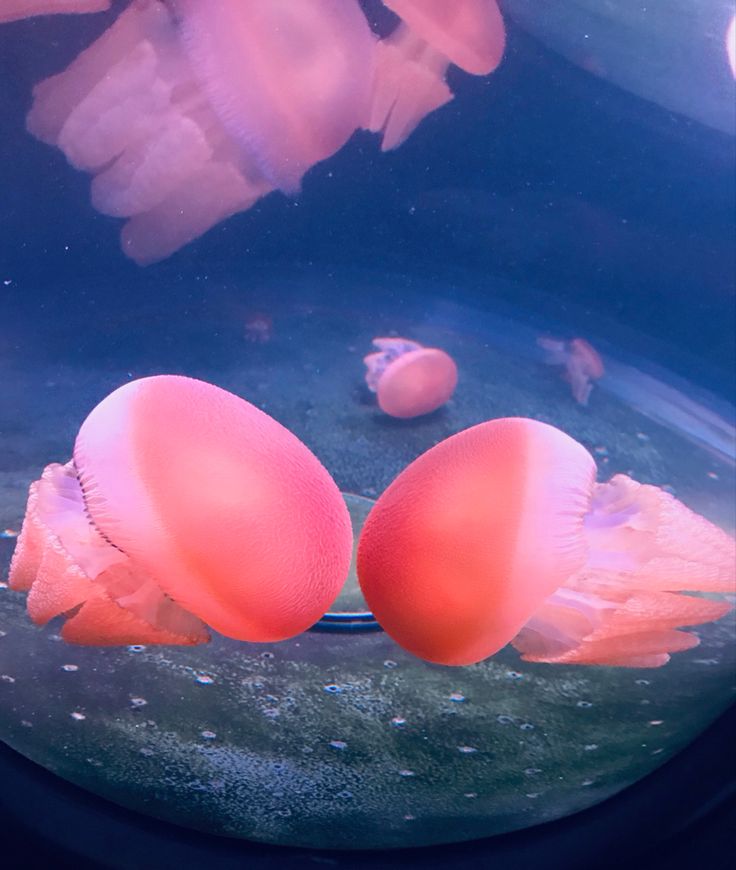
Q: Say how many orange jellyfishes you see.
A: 2